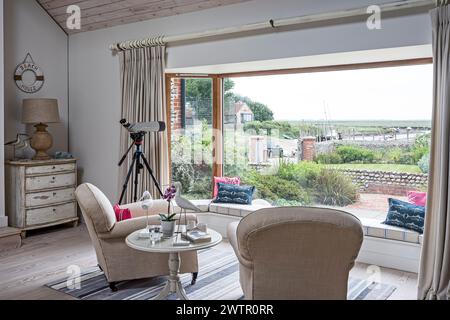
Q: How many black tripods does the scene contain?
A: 1